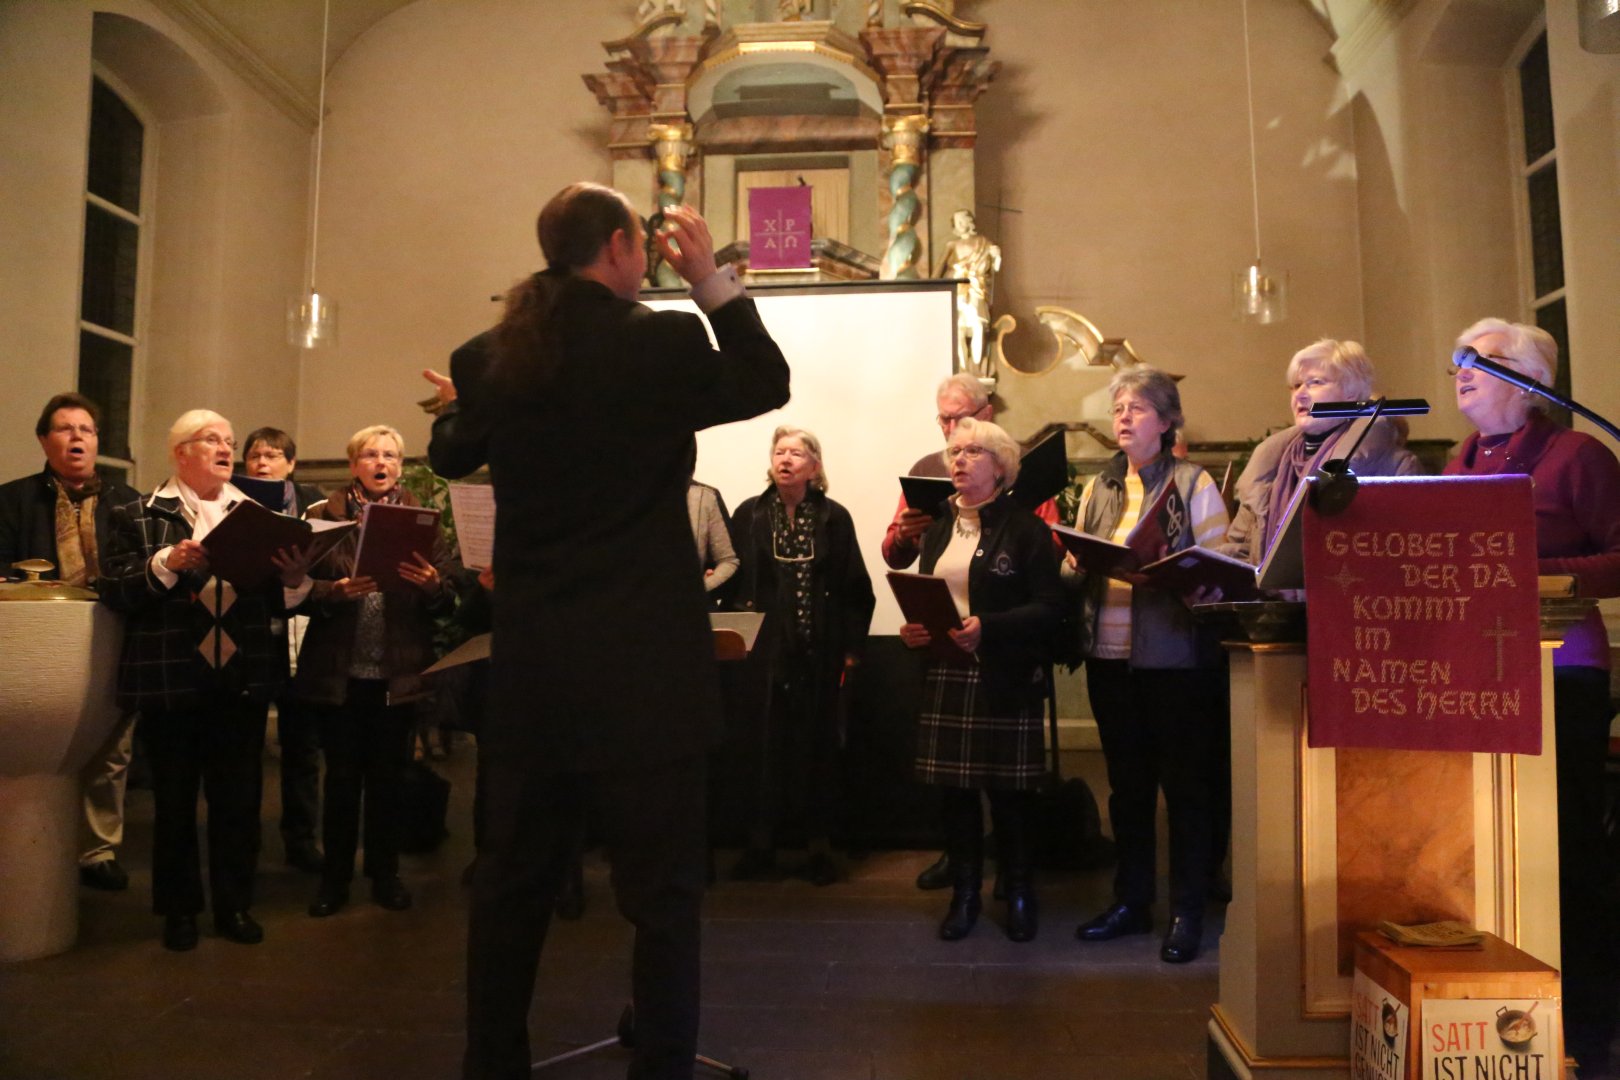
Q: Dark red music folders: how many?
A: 5